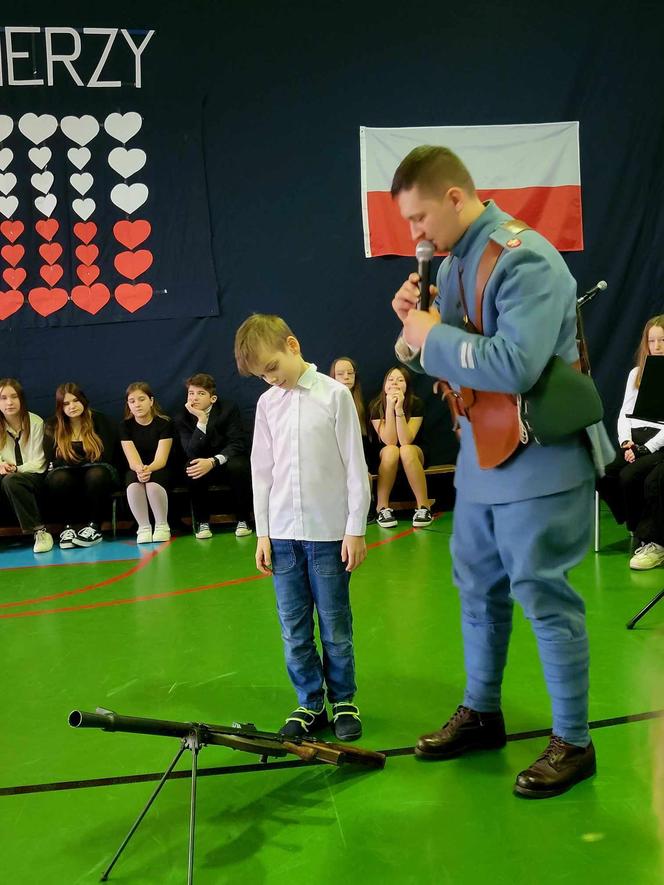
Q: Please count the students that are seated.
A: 7